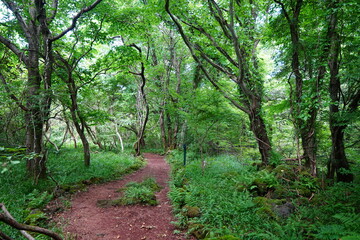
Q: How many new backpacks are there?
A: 0